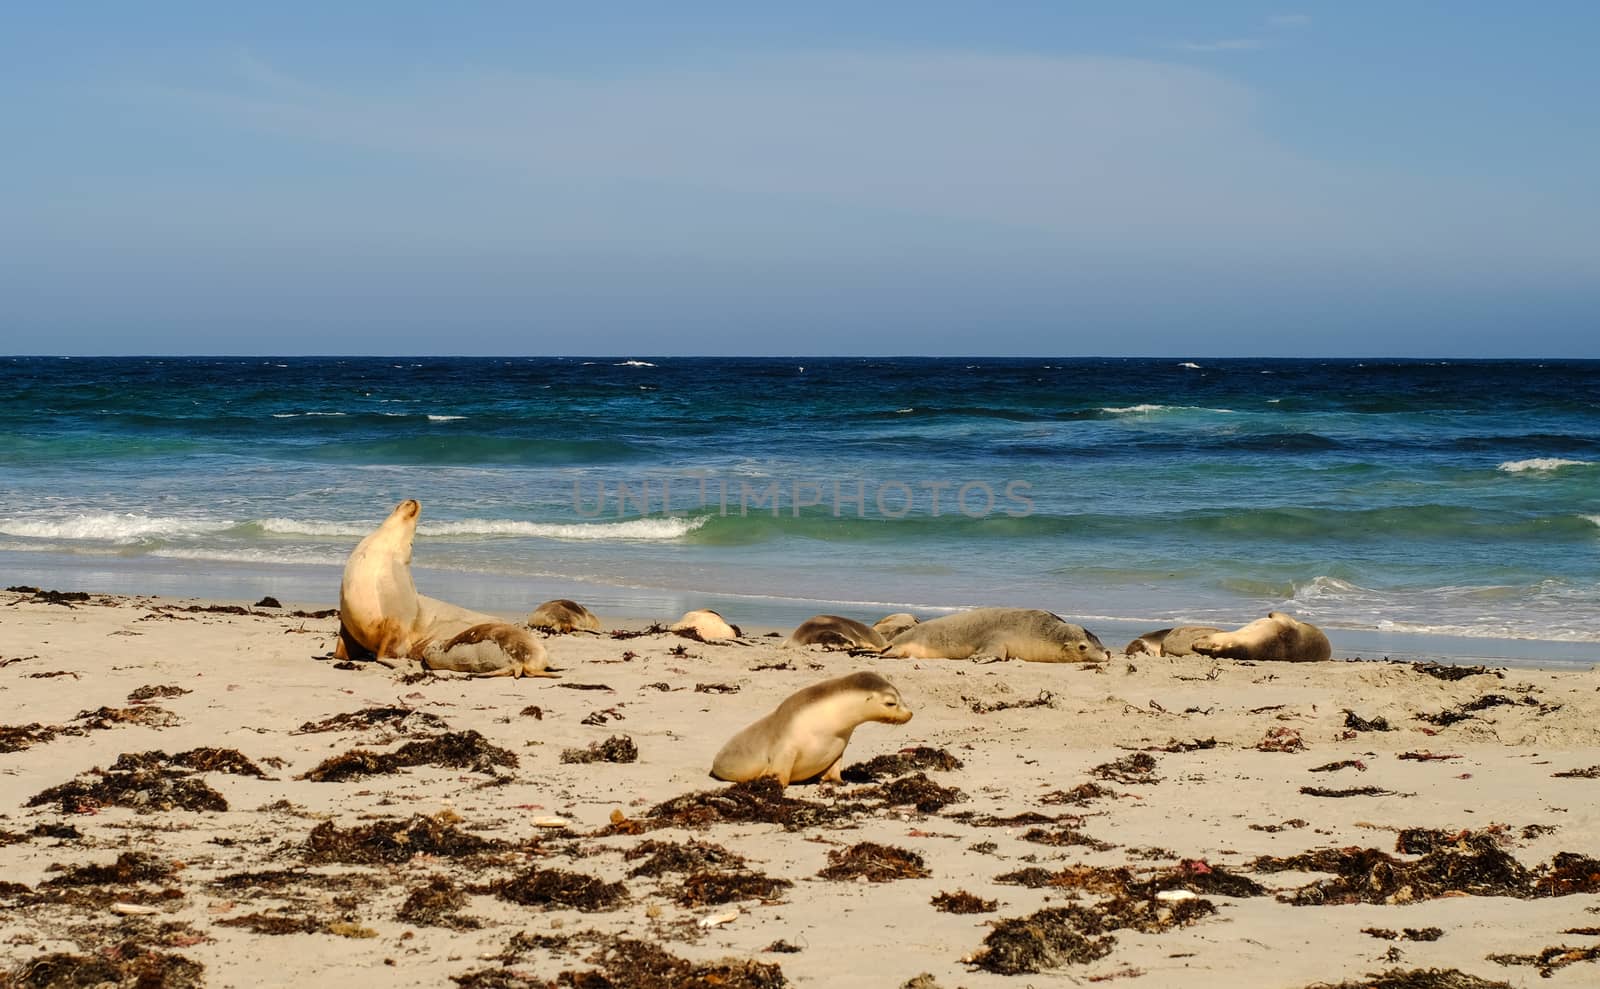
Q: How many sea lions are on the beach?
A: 11